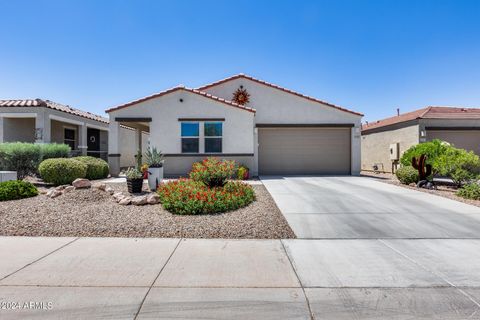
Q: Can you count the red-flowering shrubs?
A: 2